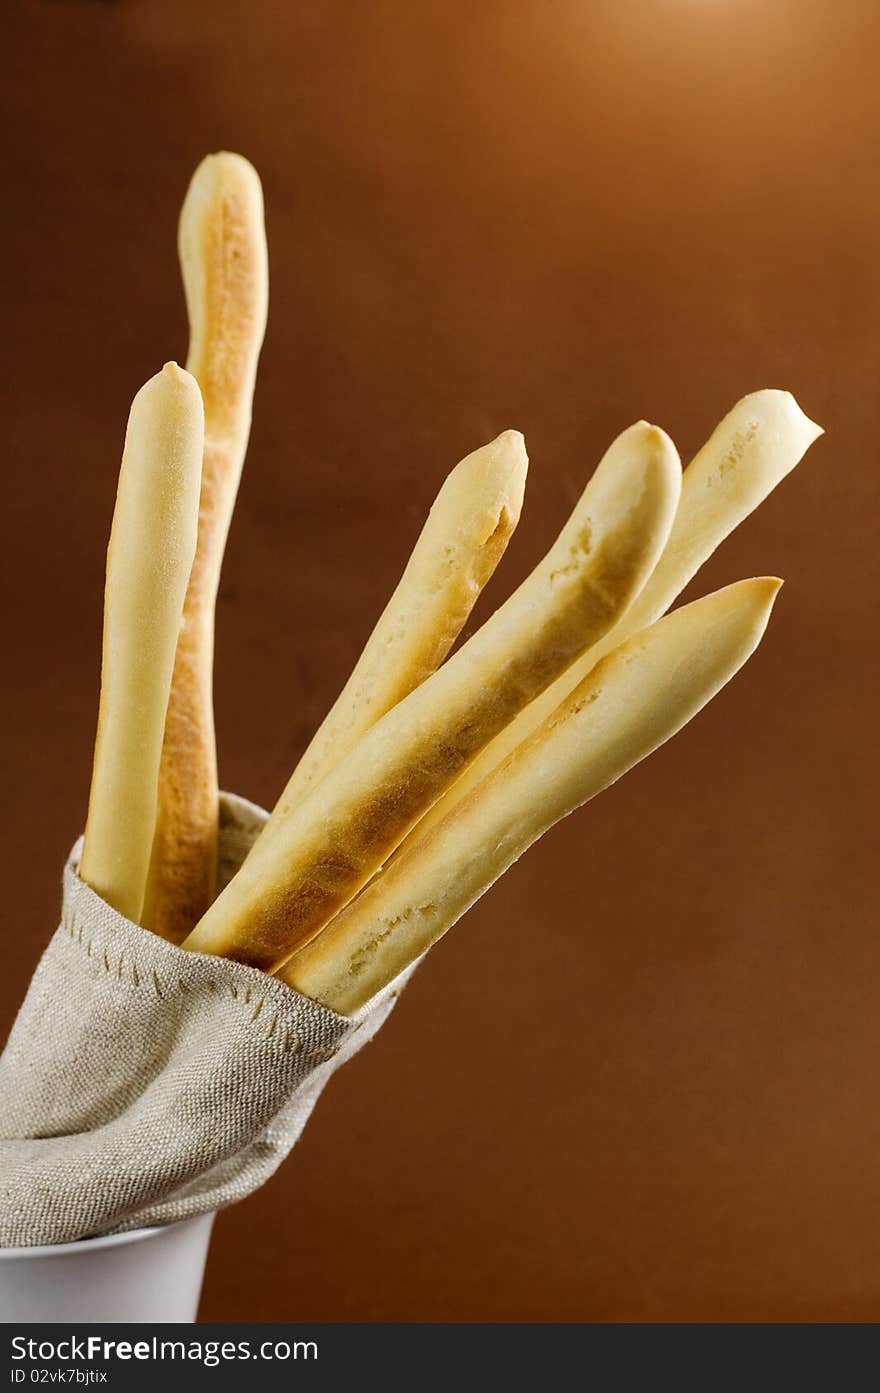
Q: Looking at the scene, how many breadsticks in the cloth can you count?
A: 6